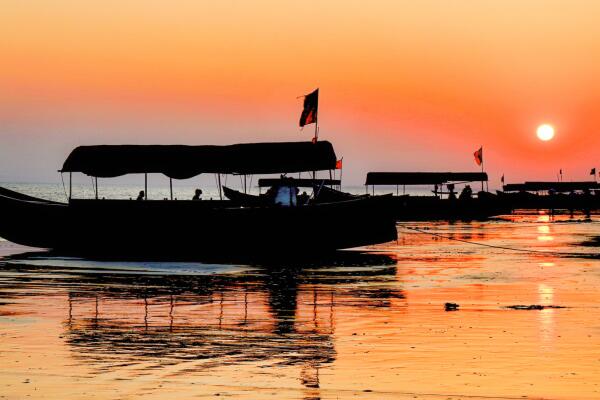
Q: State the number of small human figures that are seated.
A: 2